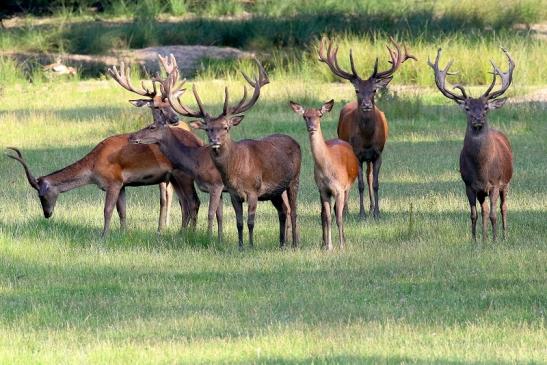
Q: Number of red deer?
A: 7